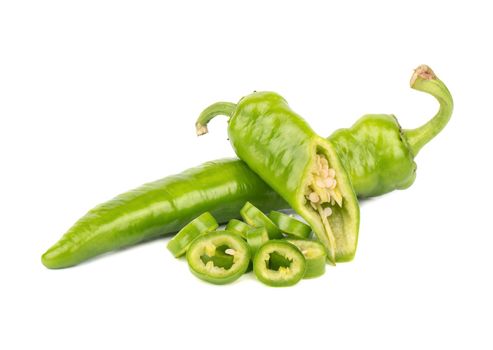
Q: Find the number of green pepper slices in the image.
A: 8